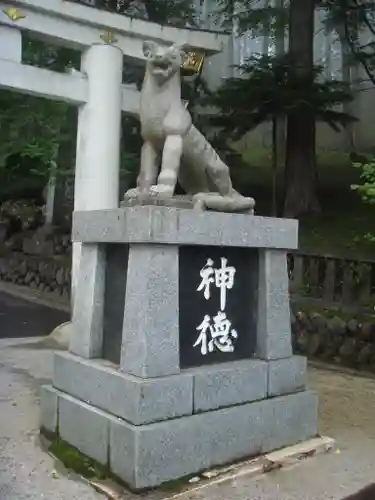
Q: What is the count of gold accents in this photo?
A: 3